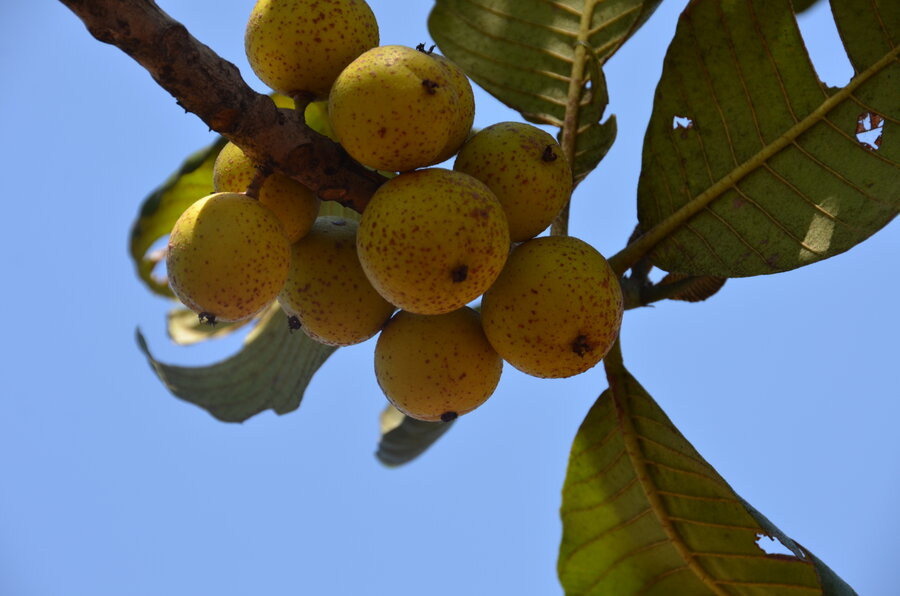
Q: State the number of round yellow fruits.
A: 10